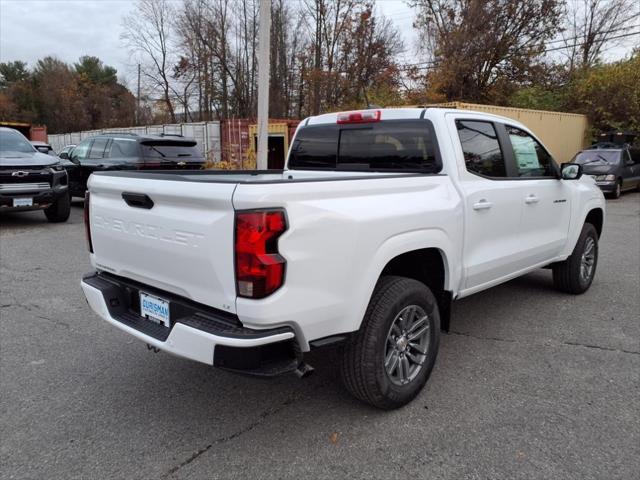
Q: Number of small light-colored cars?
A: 0